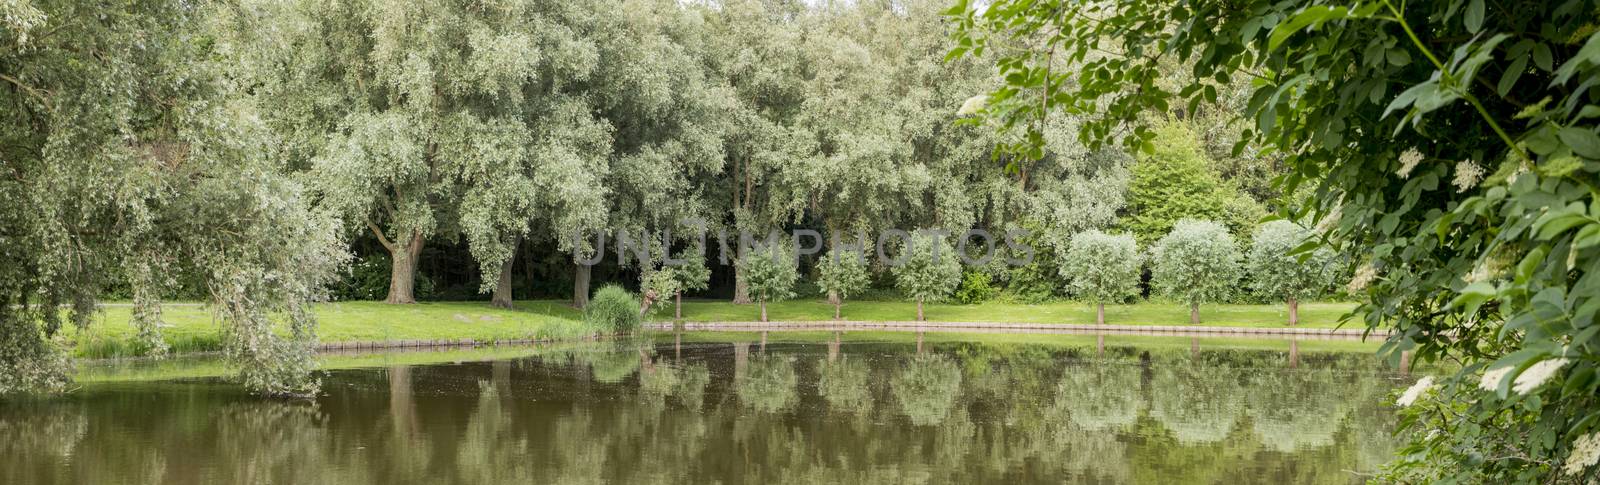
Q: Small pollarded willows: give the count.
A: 7